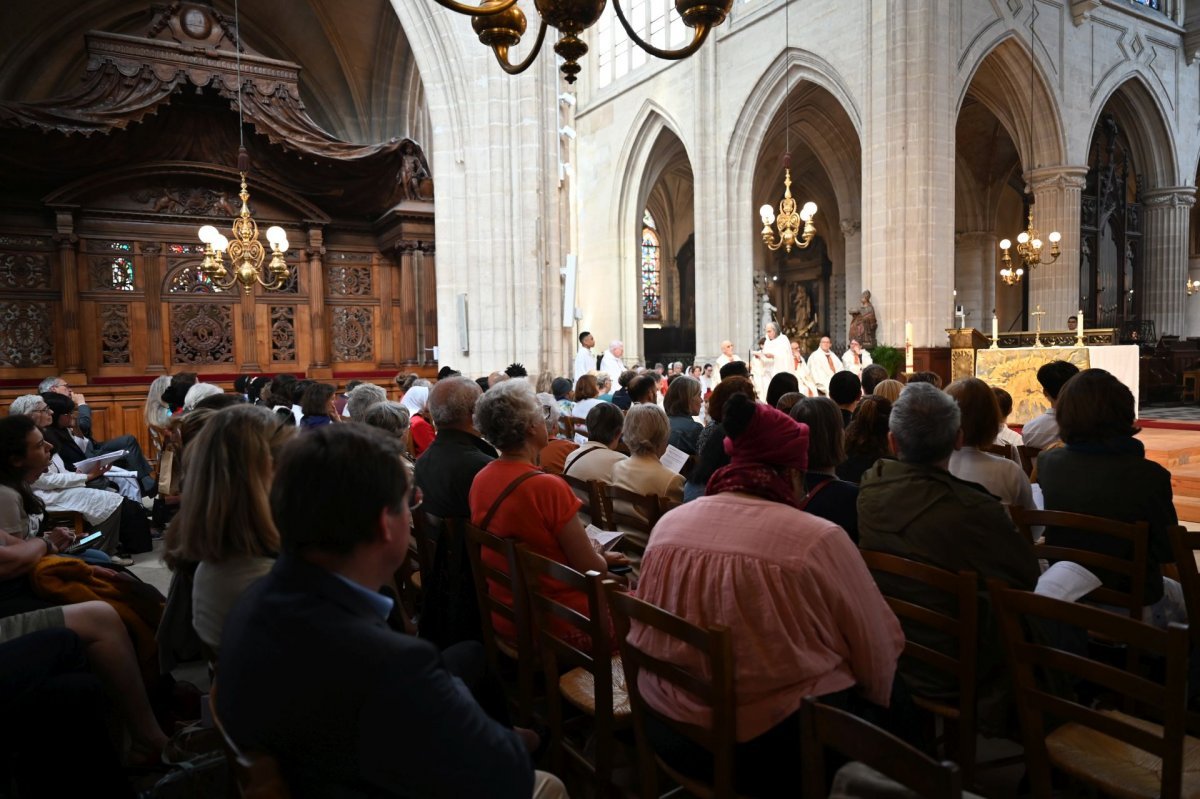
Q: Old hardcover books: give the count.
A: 0